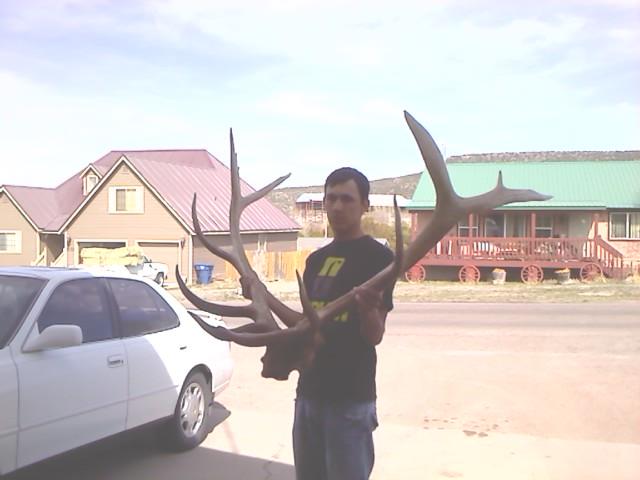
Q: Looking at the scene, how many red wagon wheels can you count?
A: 4